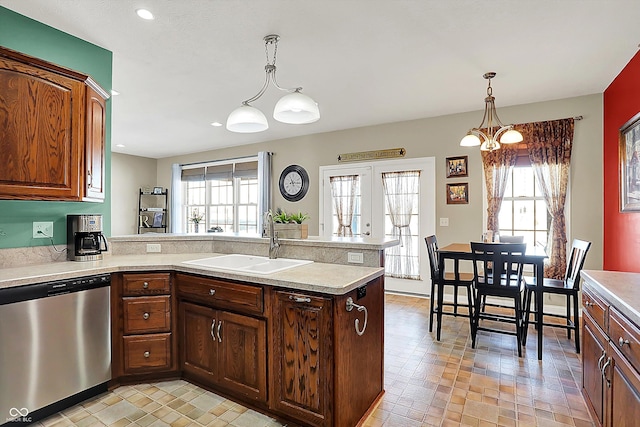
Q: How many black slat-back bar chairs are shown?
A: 4